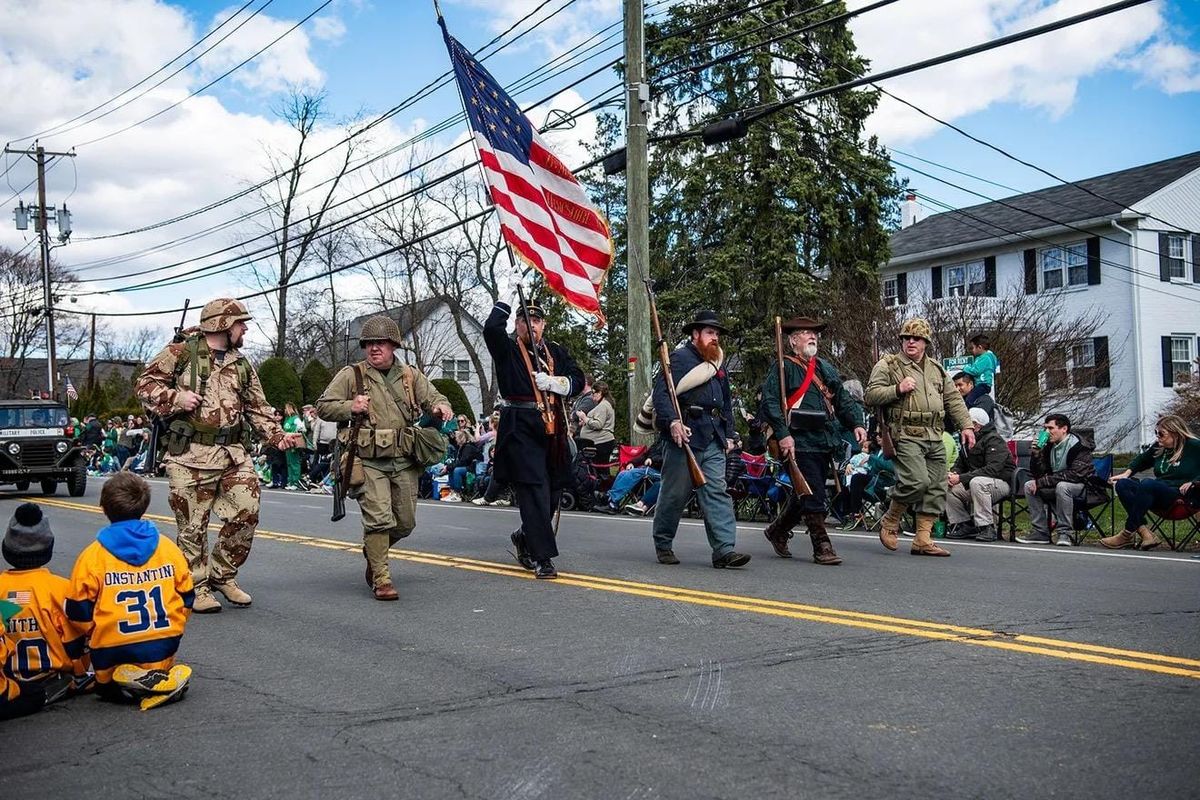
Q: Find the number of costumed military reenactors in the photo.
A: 6